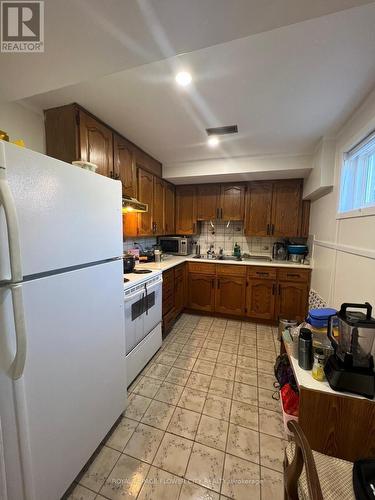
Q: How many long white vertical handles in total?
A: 2